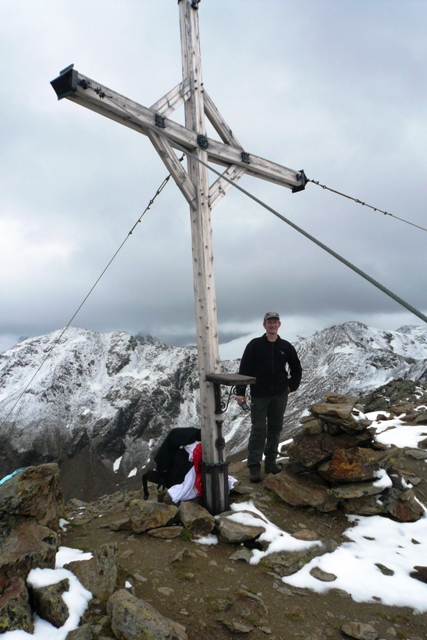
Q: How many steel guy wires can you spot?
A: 3